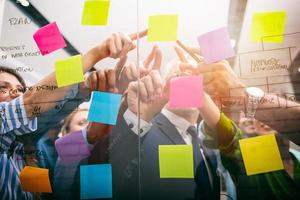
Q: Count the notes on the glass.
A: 13